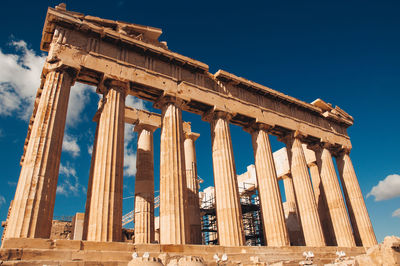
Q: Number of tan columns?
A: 12